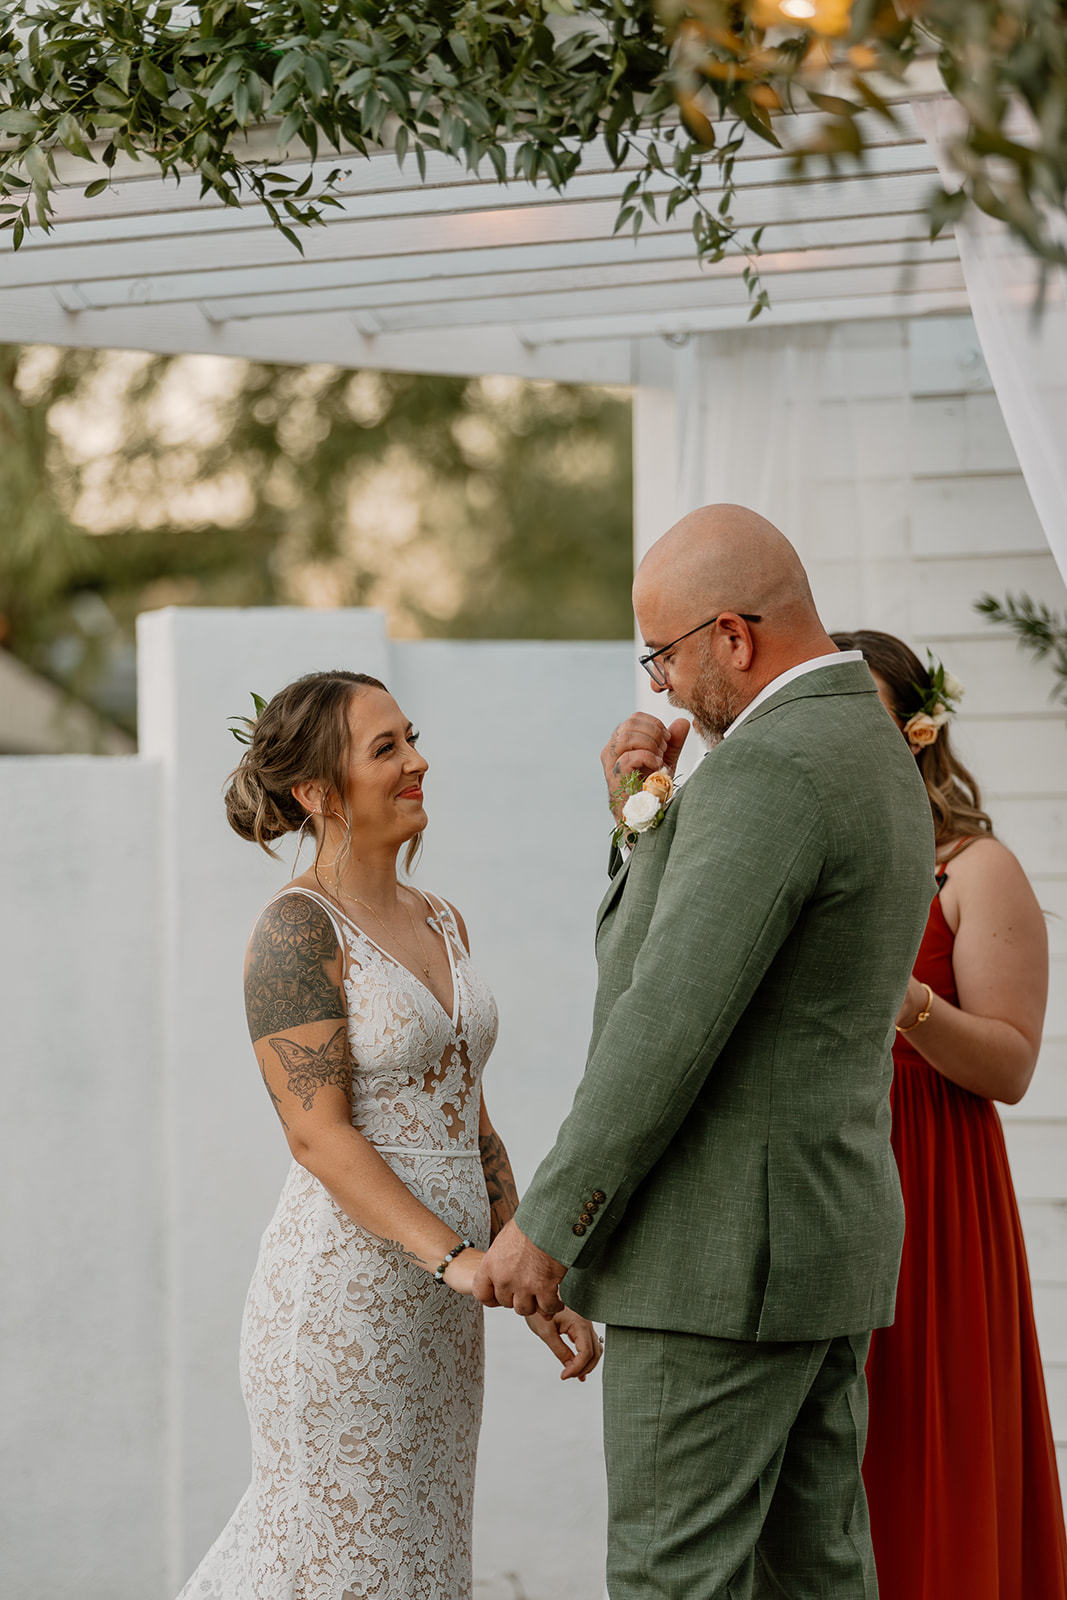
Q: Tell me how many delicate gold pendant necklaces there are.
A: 1